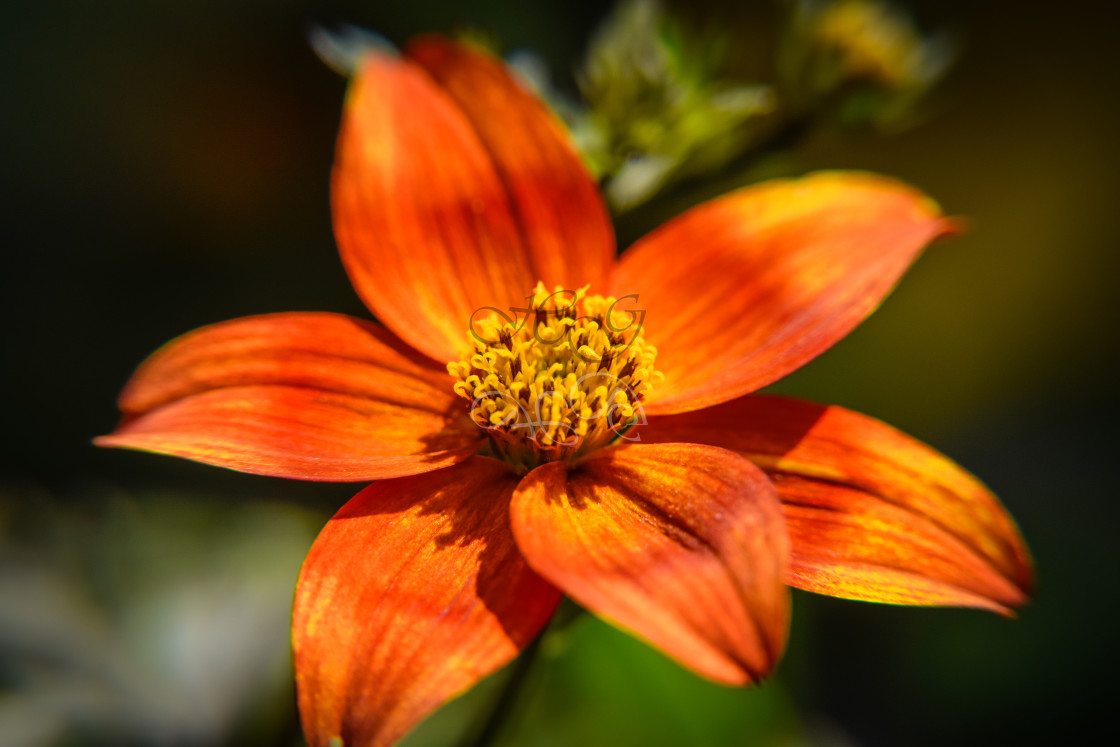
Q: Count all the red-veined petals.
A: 6